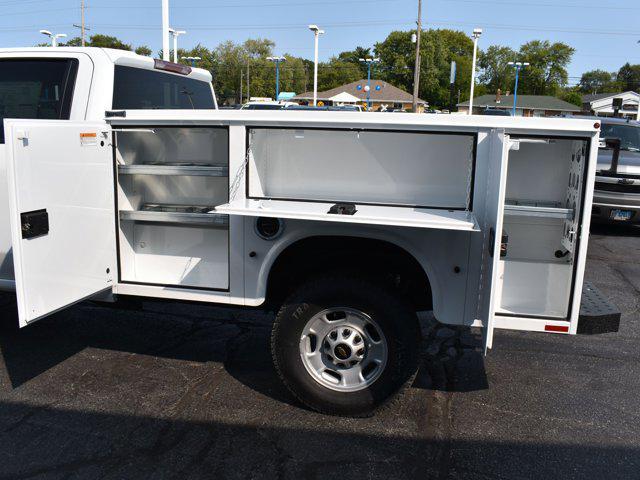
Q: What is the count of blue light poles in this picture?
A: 4